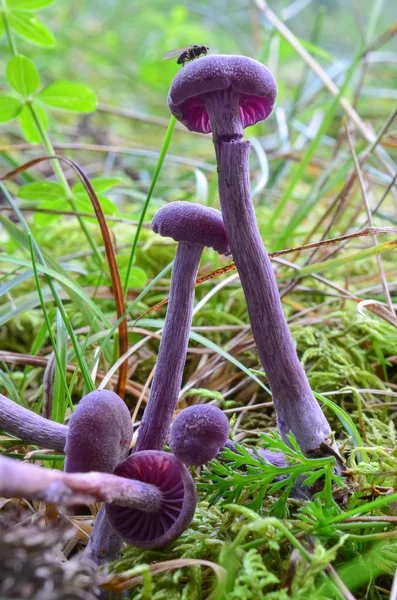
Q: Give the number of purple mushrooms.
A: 5